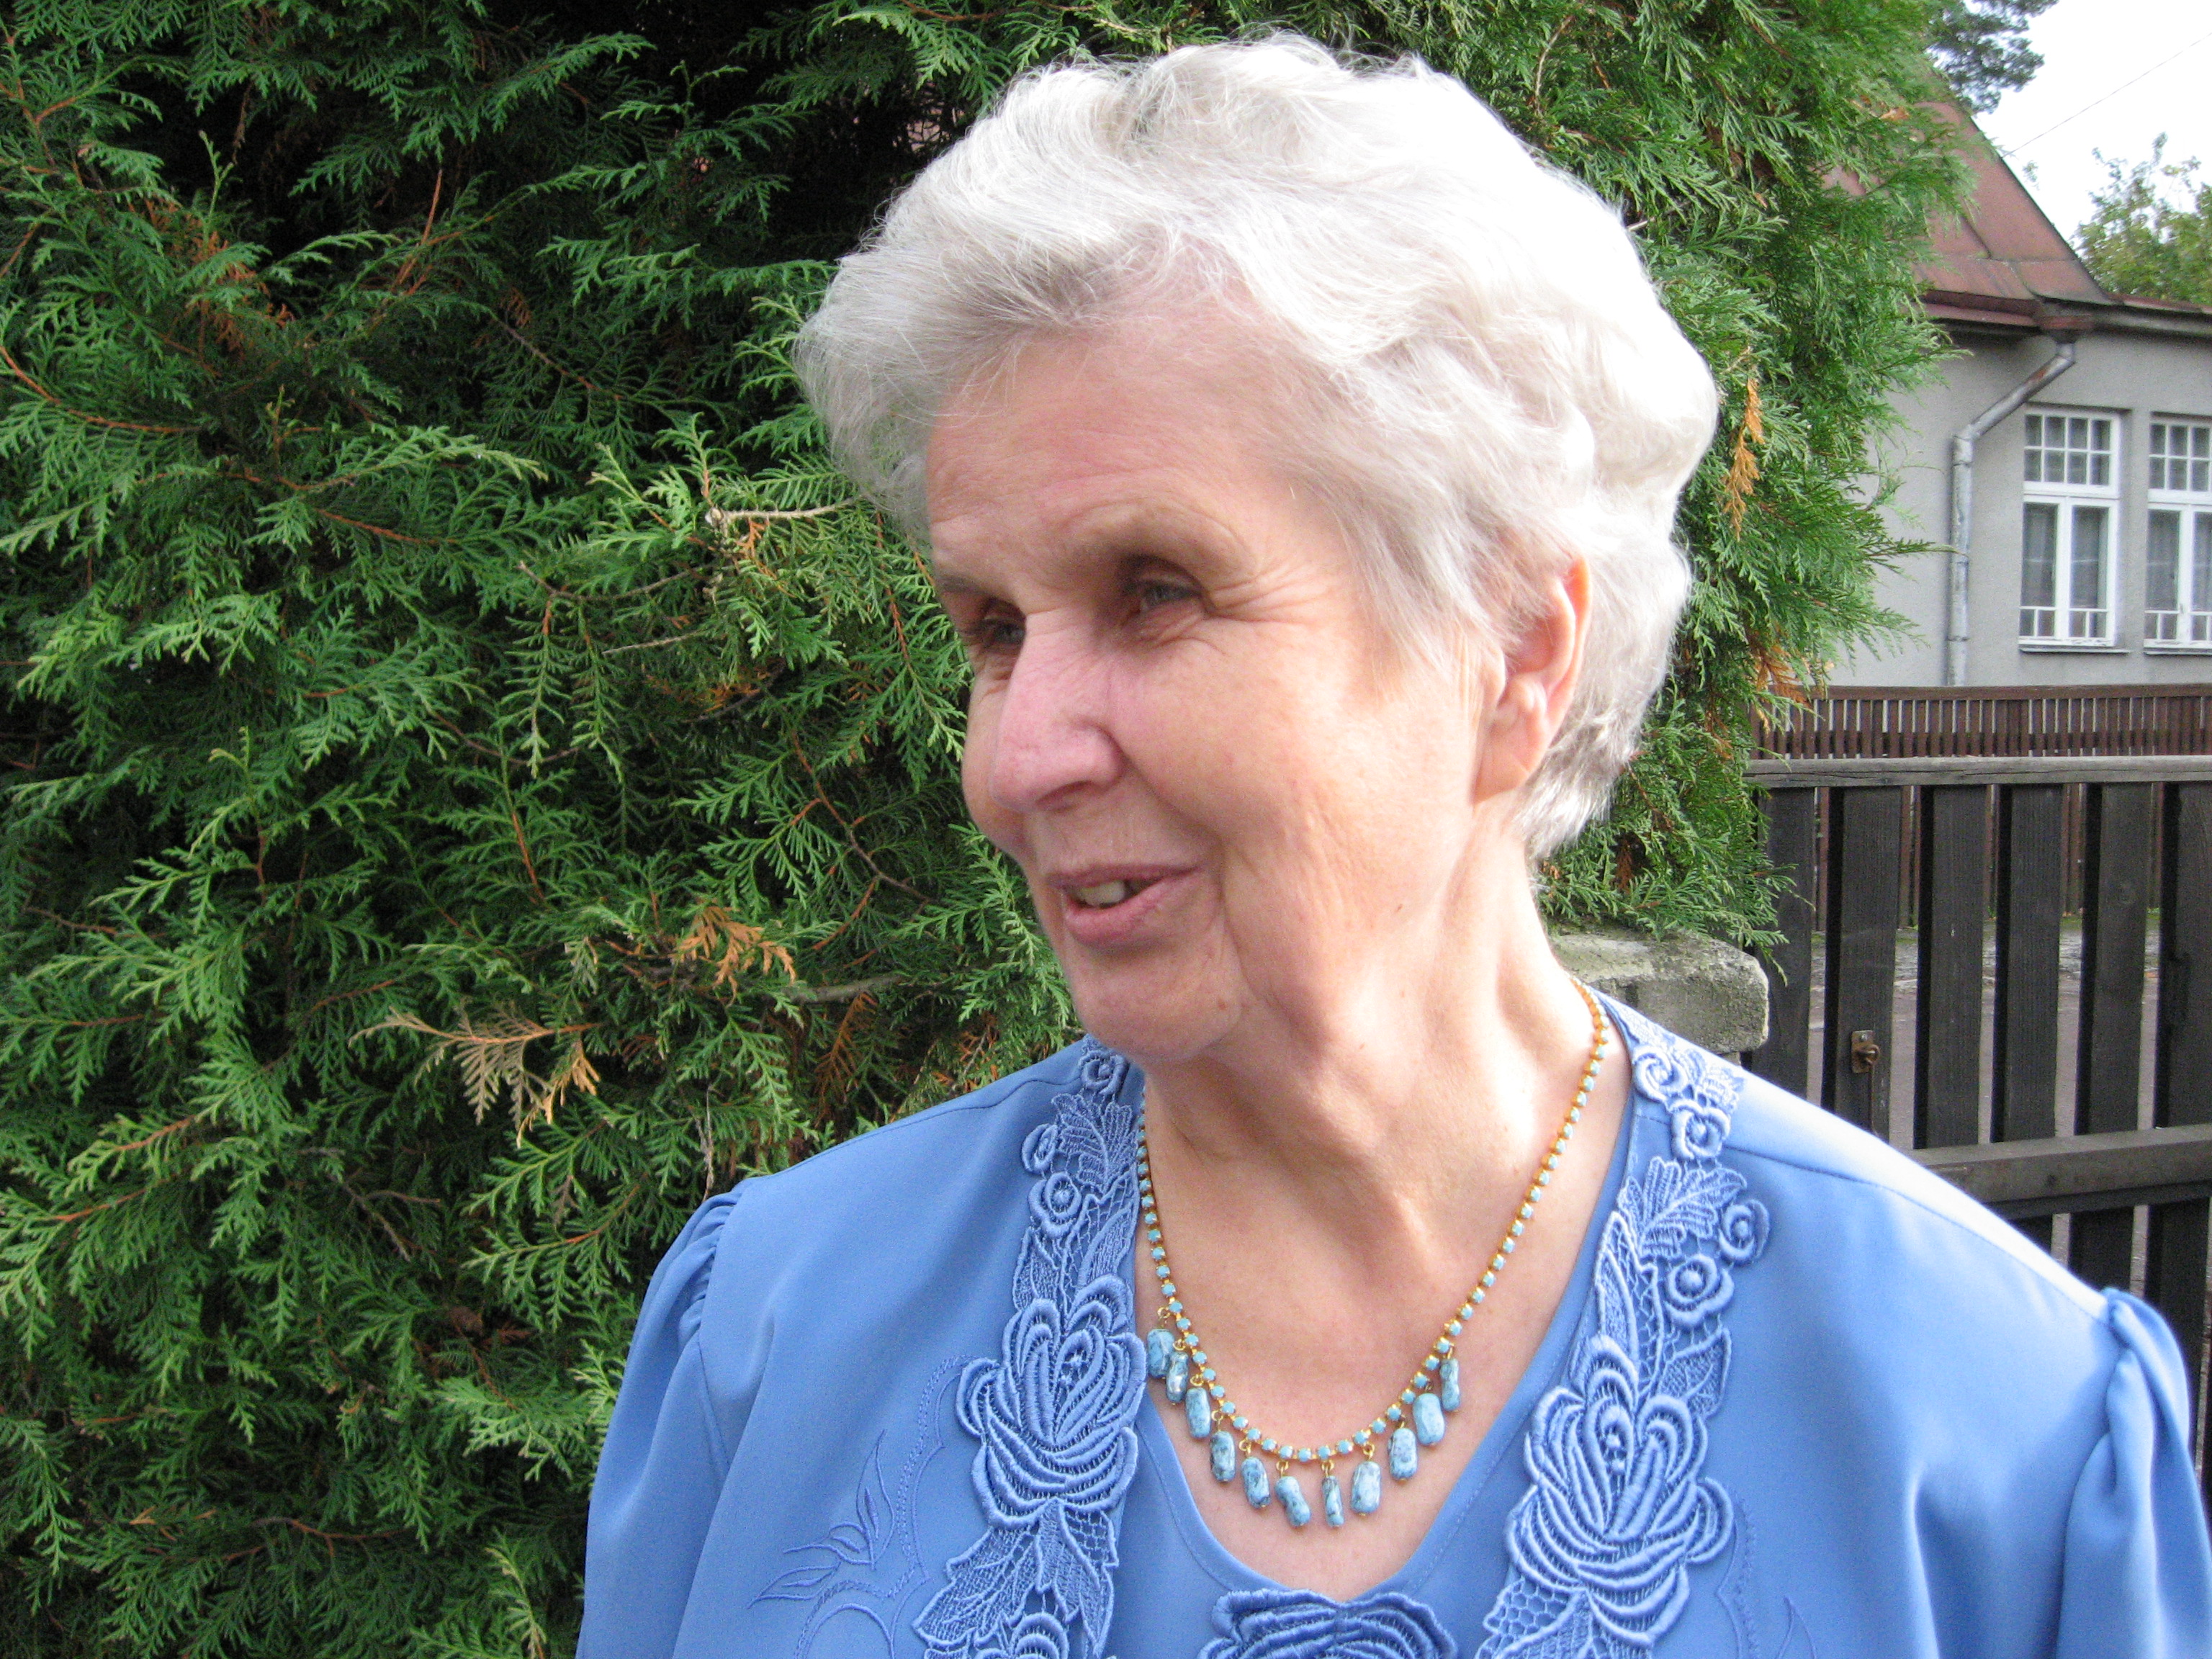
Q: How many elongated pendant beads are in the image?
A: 11